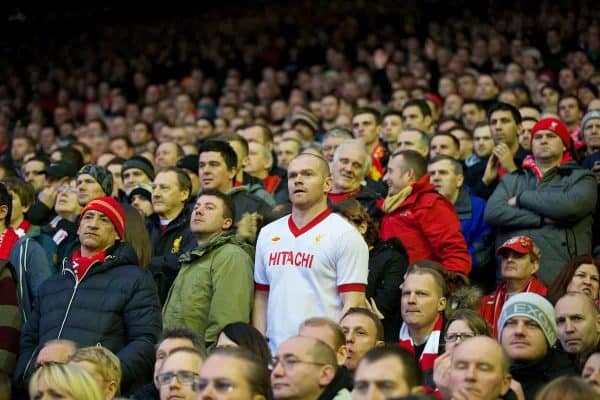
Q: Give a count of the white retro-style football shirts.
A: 1